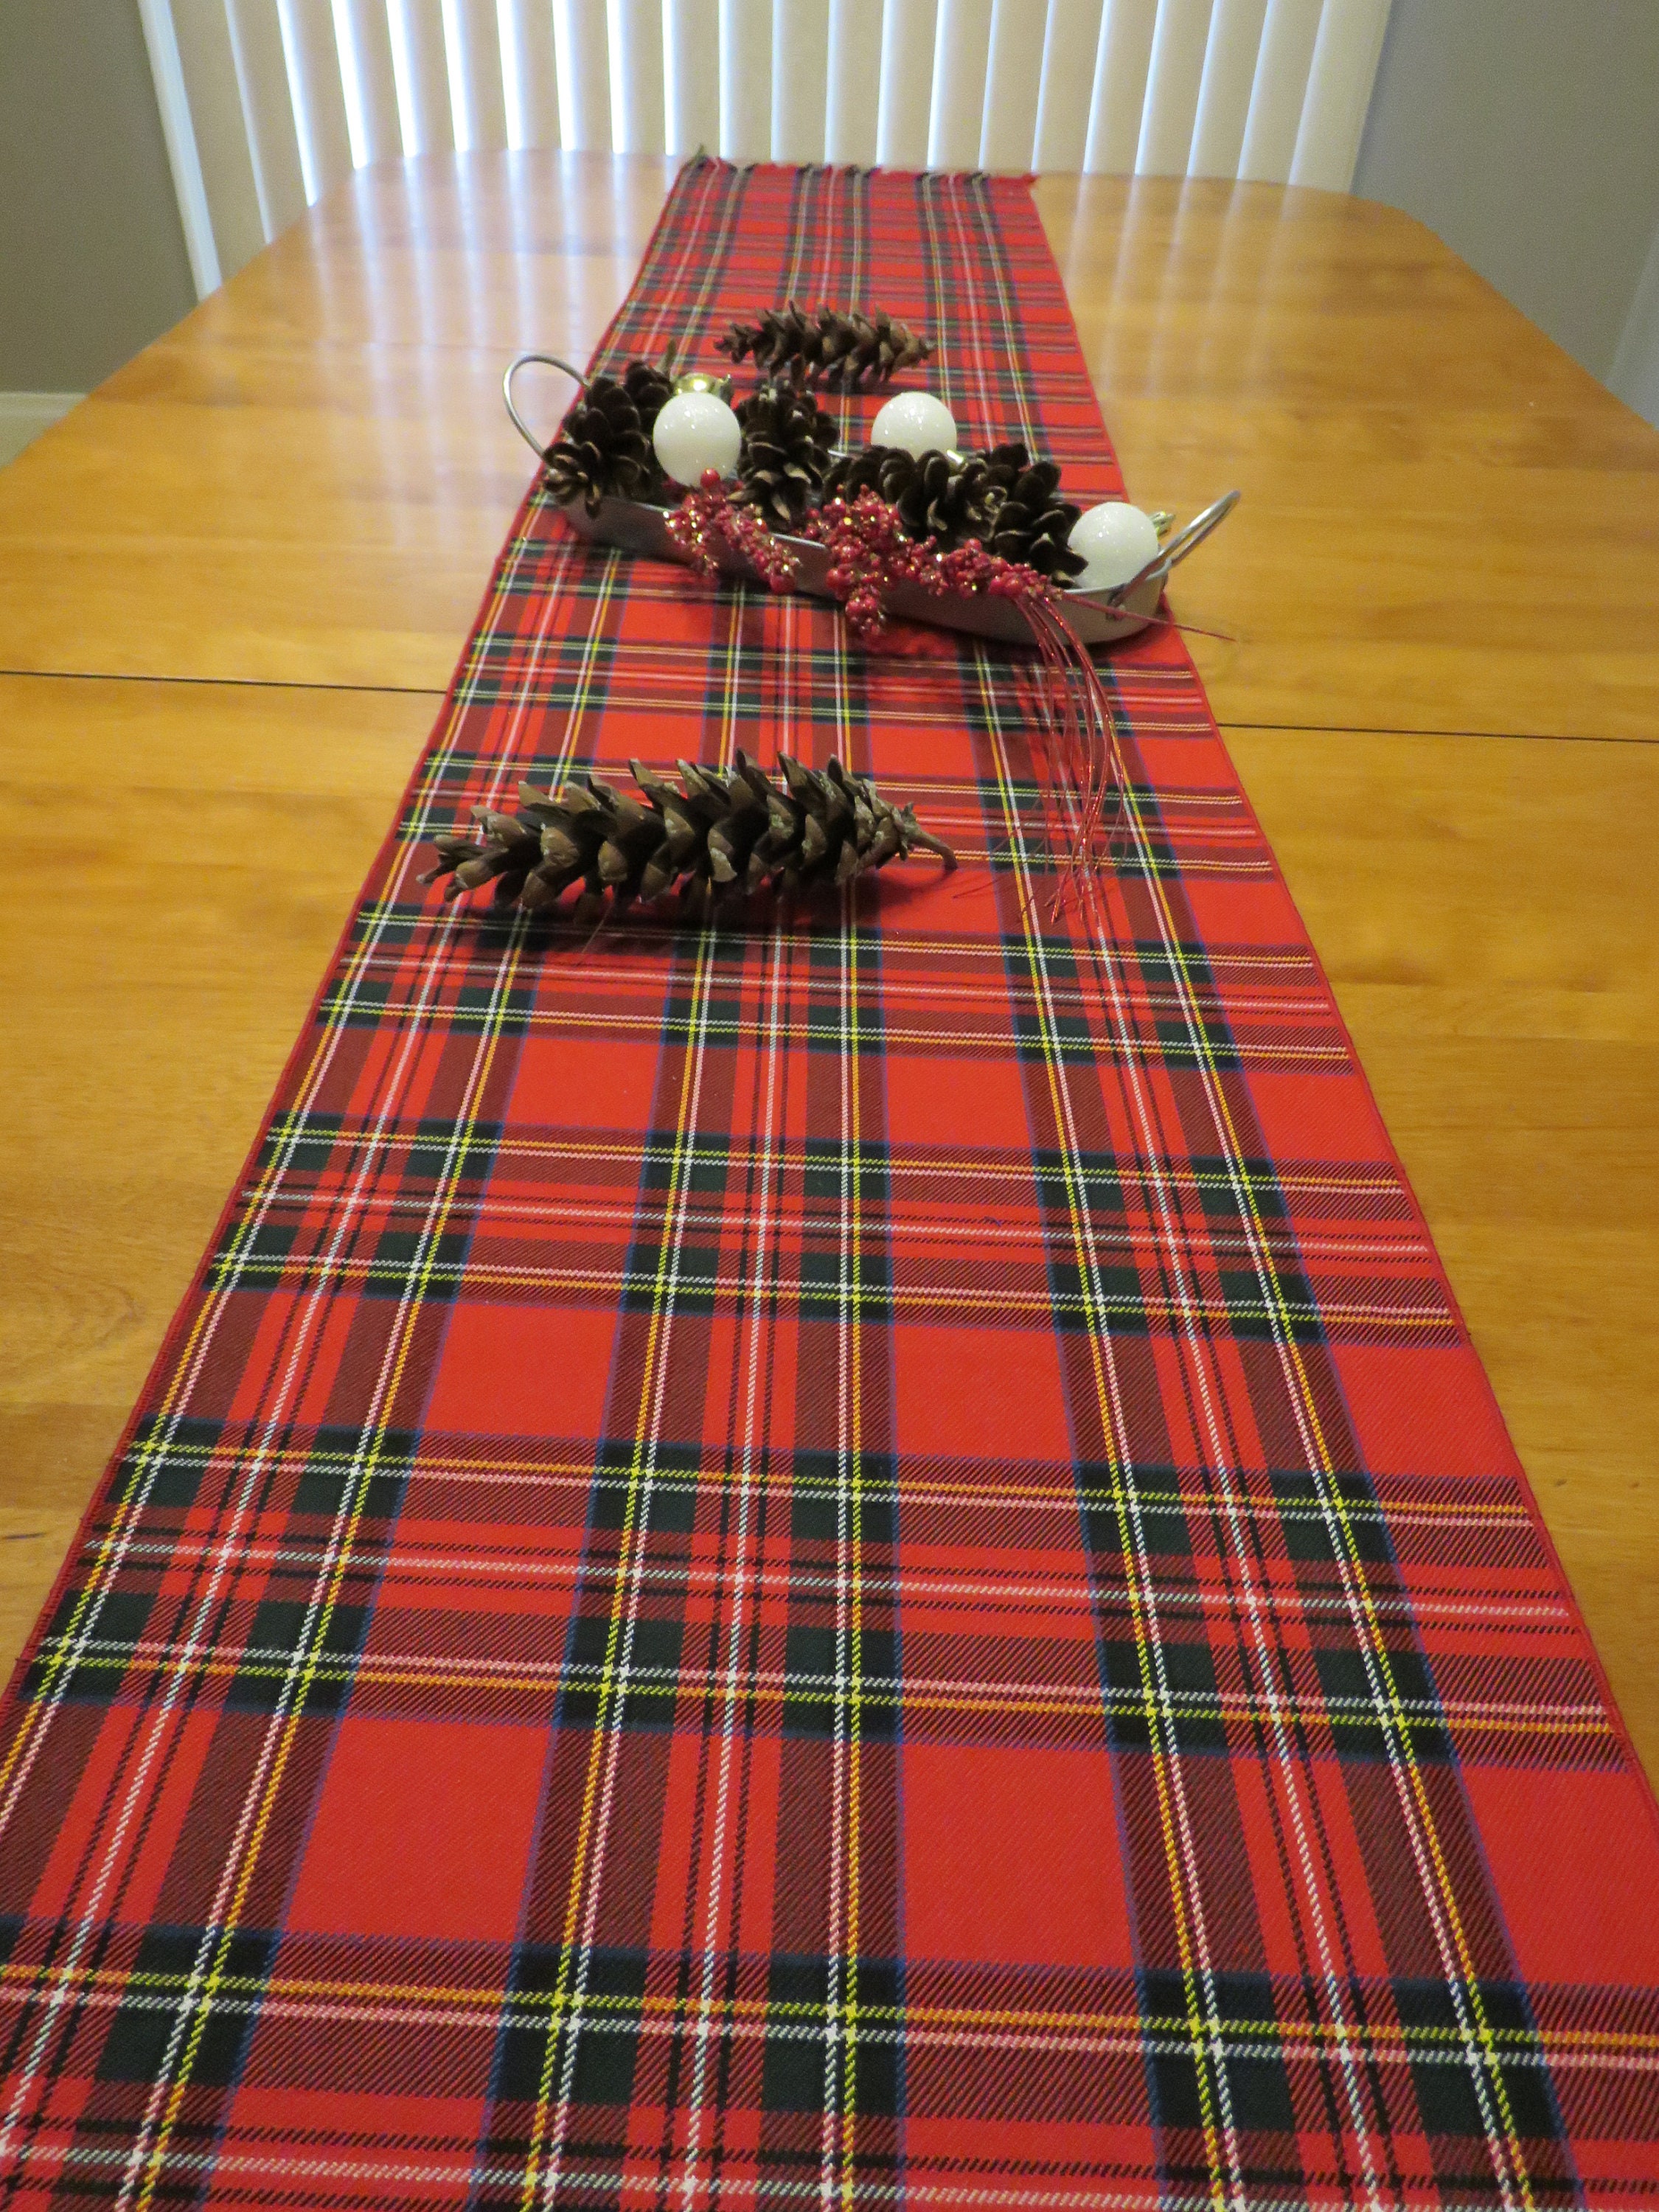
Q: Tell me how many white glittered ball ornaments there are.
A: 3